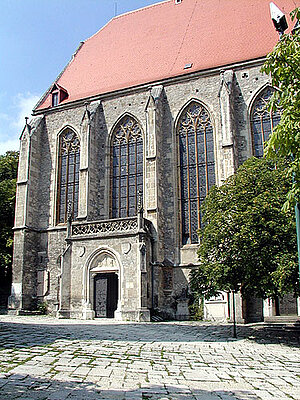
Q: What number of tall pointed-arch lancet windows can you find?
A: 4